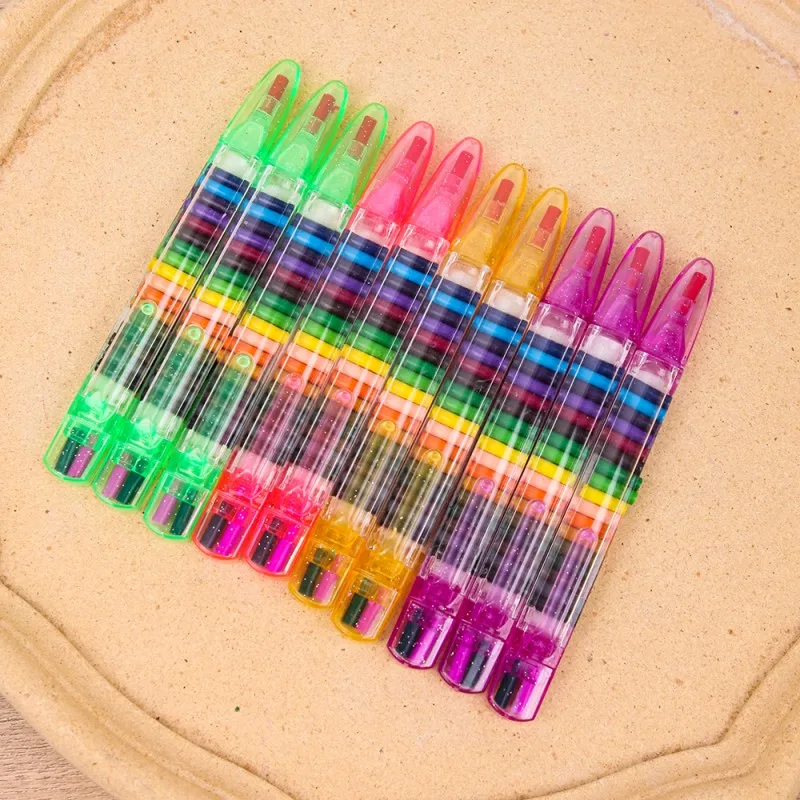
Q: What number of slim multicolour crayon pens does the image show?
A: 10